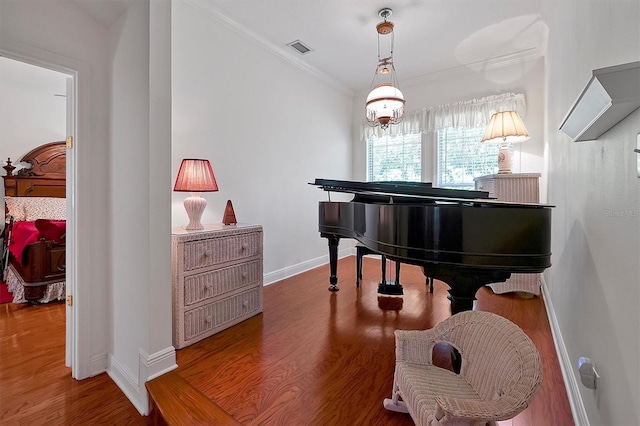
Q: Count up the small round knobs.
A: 6